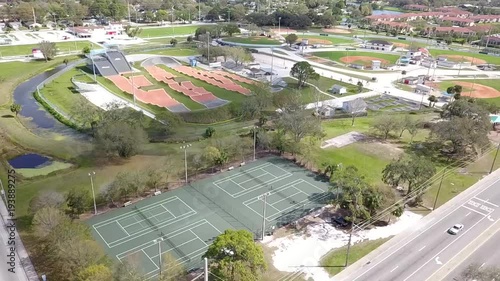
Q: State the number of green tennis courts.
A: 4